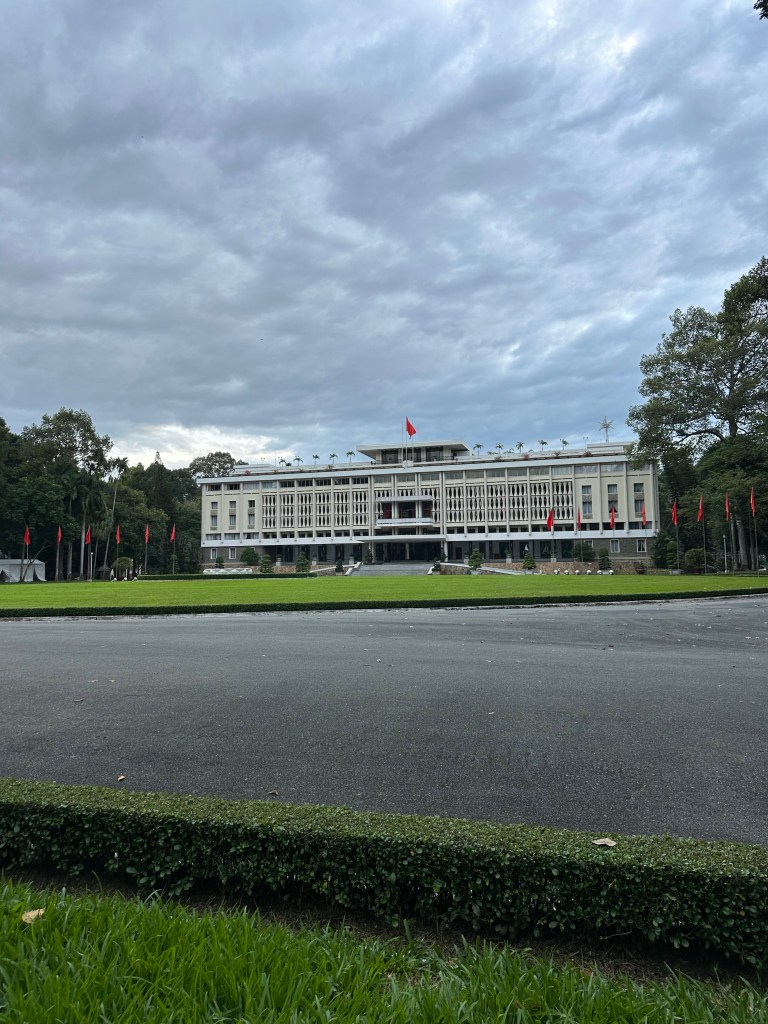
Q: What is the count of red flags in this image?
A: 15